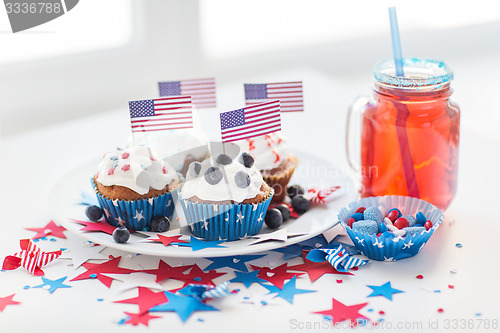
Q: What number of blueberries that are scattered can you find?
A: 7